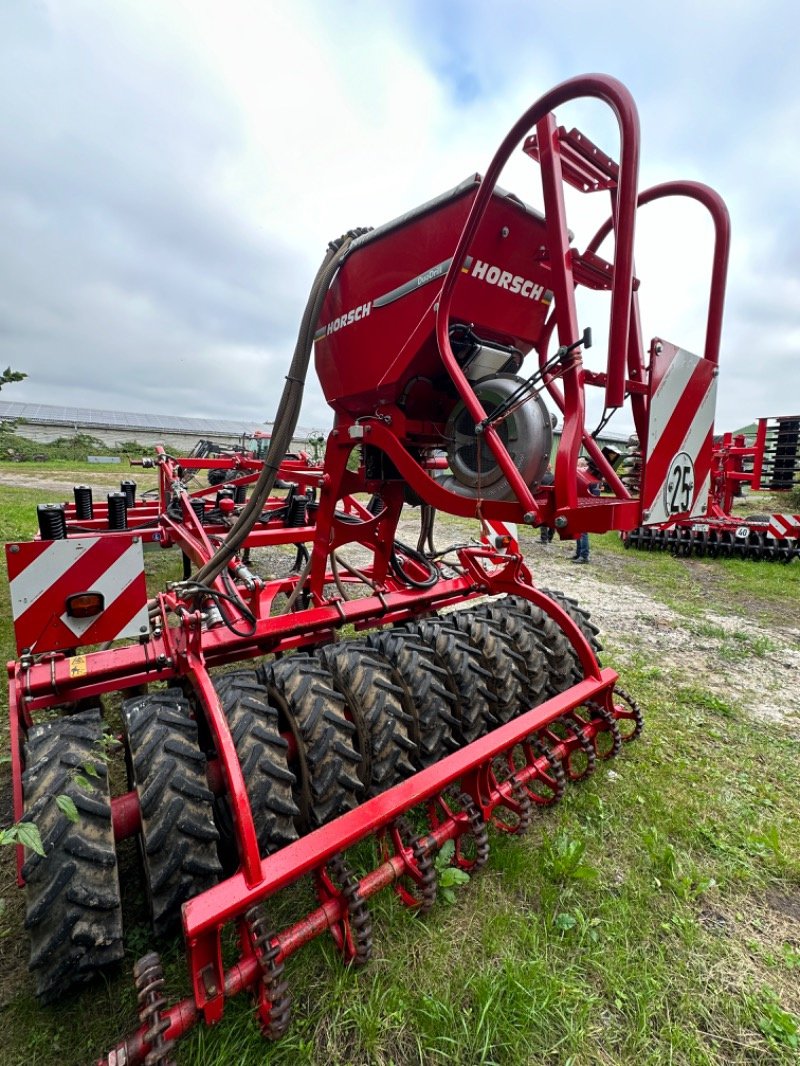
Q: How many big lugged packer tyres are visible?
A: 11